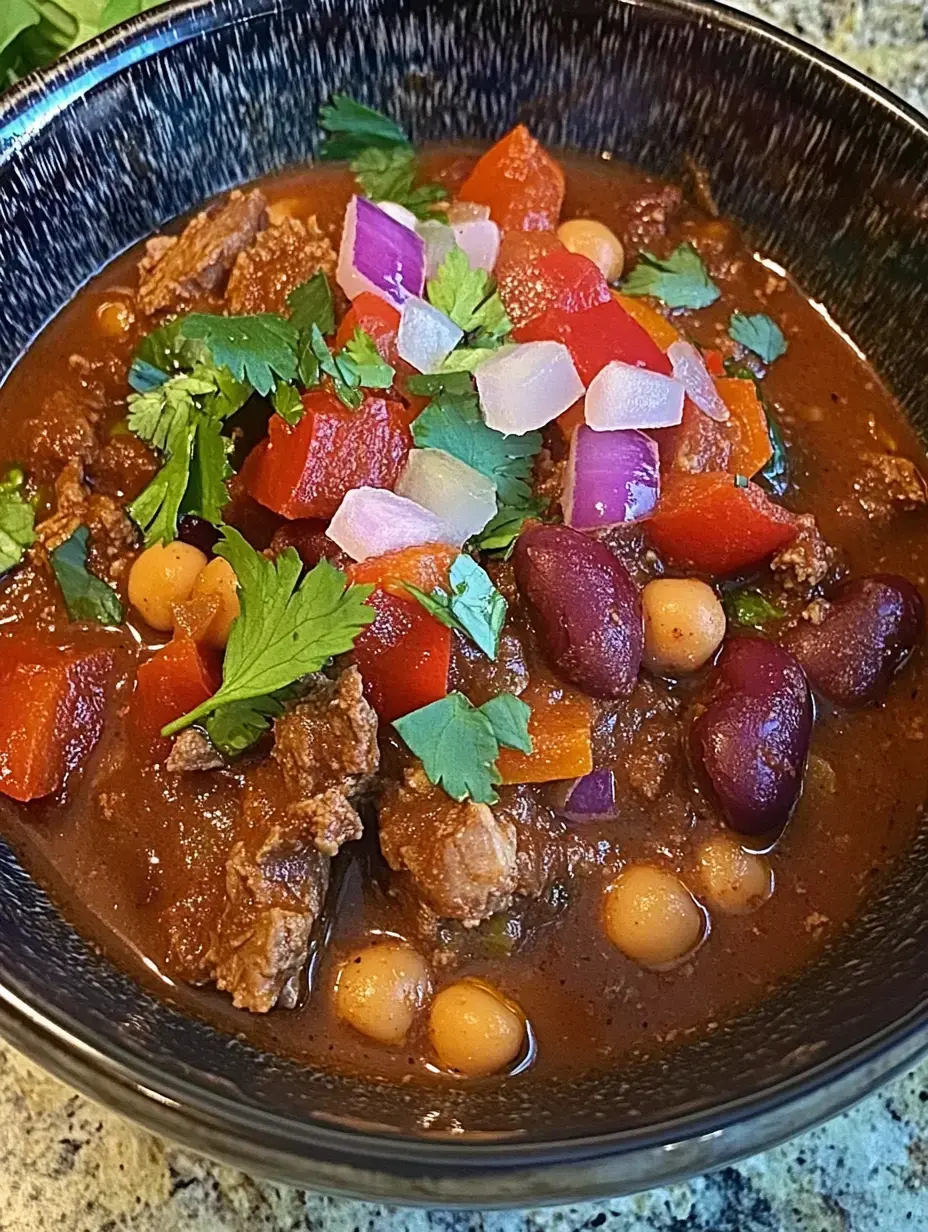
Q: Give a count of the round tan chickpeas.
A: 8